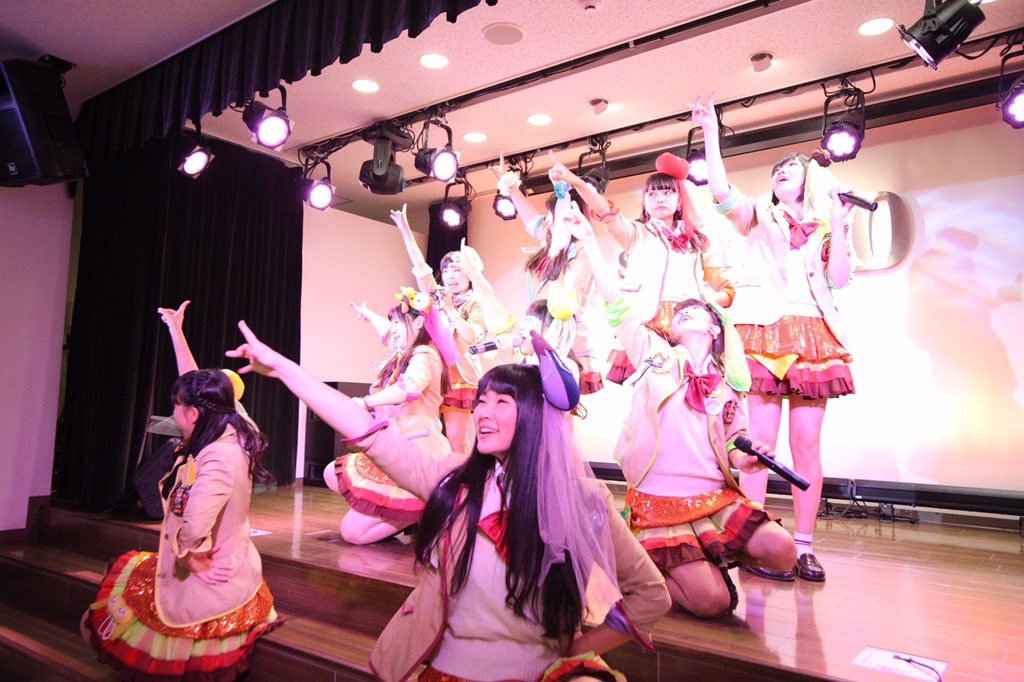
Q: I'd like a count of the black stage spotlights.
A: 12